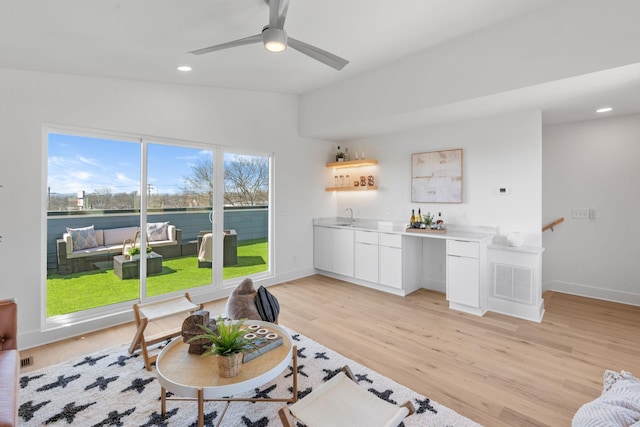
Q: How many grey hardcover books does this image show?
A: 1